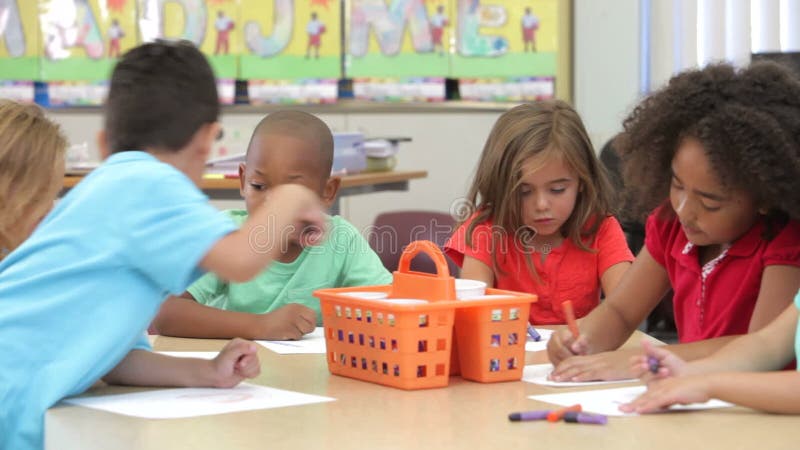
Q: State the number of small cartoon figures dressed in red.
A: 5